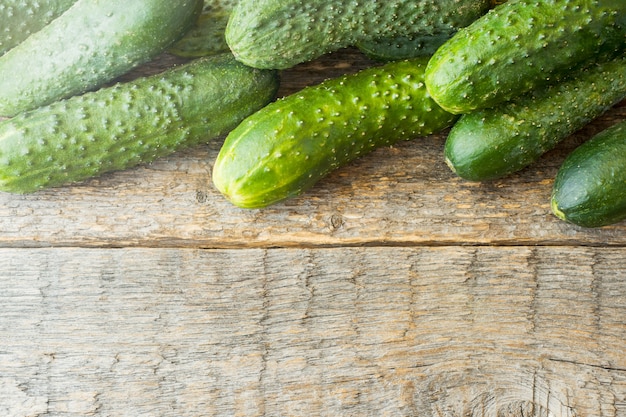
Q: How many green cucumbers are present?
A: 10